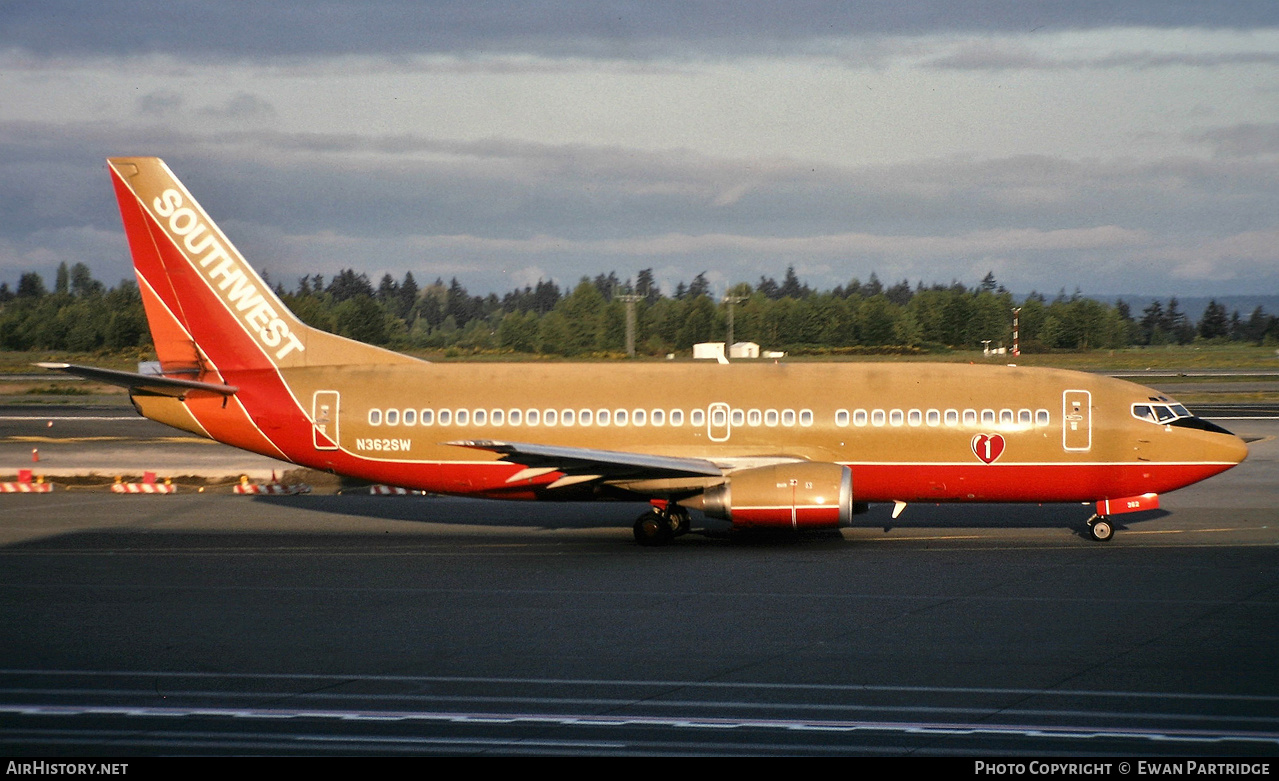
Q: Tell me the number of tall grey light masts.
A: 2